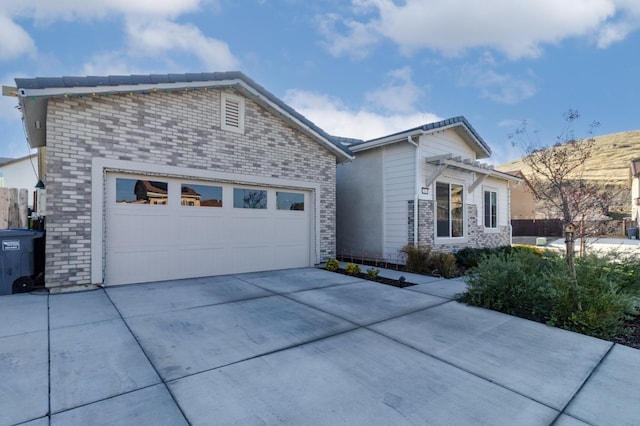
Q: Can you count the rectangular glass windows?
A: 6